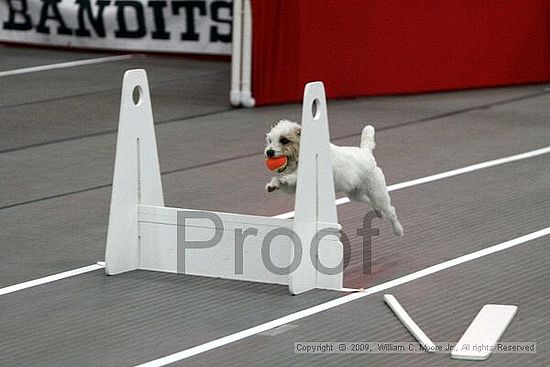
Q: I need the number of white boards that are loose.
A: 2